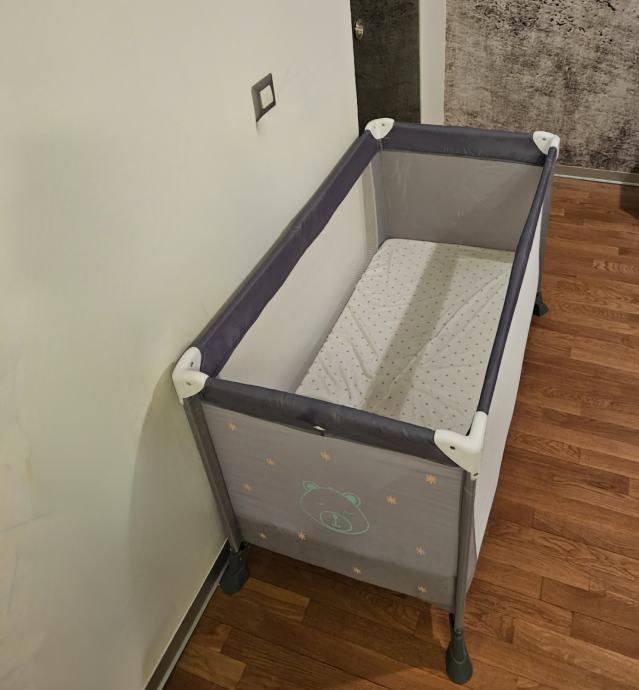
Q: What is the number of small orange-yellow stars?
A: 11